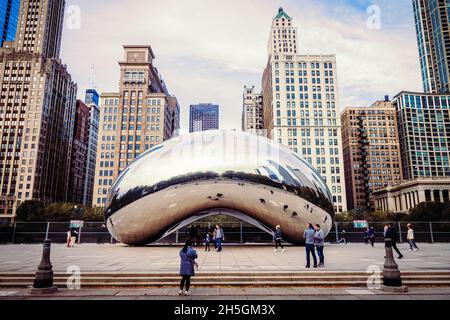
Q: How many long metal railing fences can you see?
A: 1